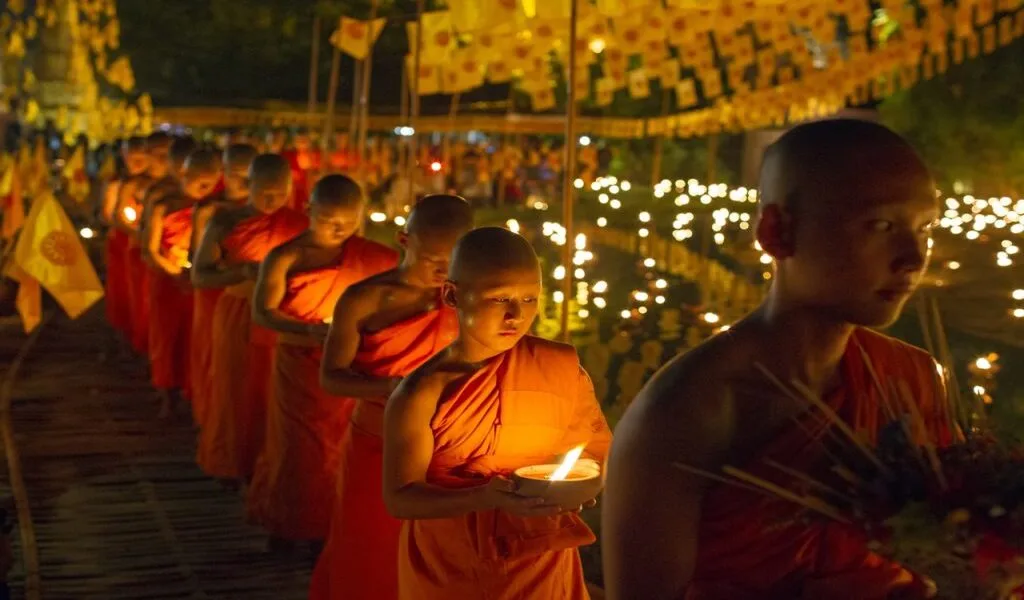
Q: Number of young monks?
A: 10